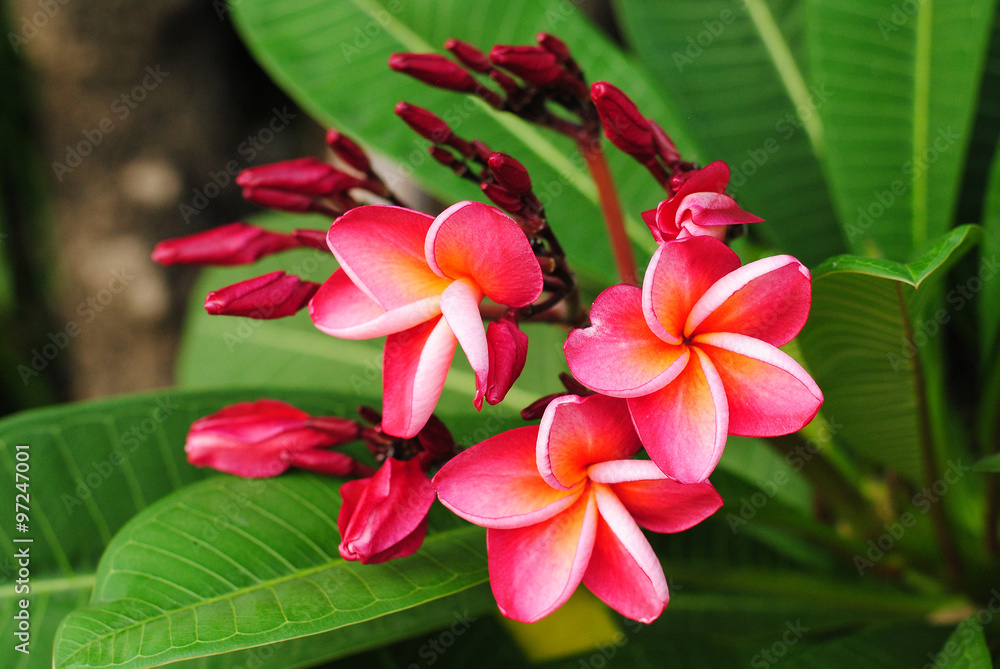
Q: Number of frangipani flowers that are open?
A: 3